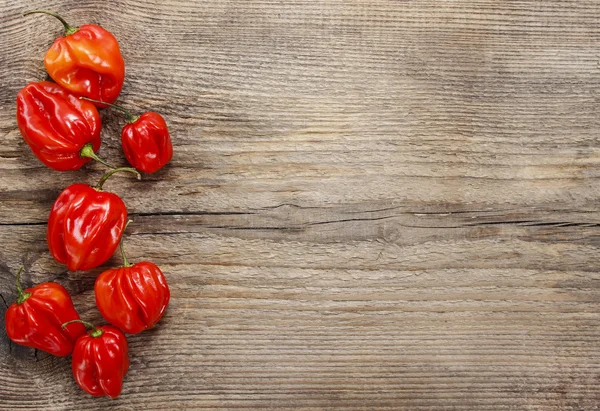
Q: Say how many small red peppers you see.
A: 7